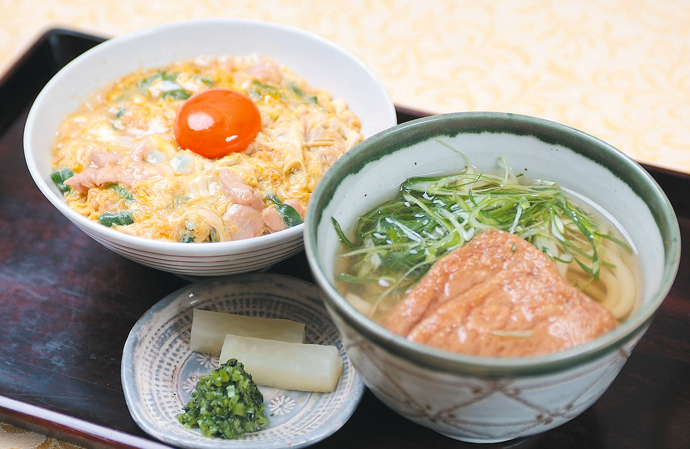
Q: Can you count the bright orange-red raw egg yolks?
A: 1